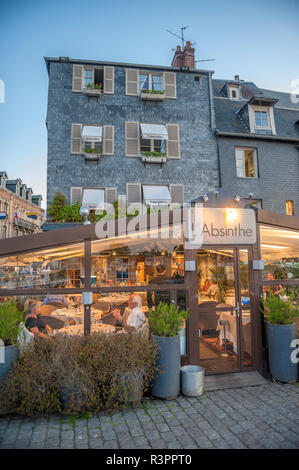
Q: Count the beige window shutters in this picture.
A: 12